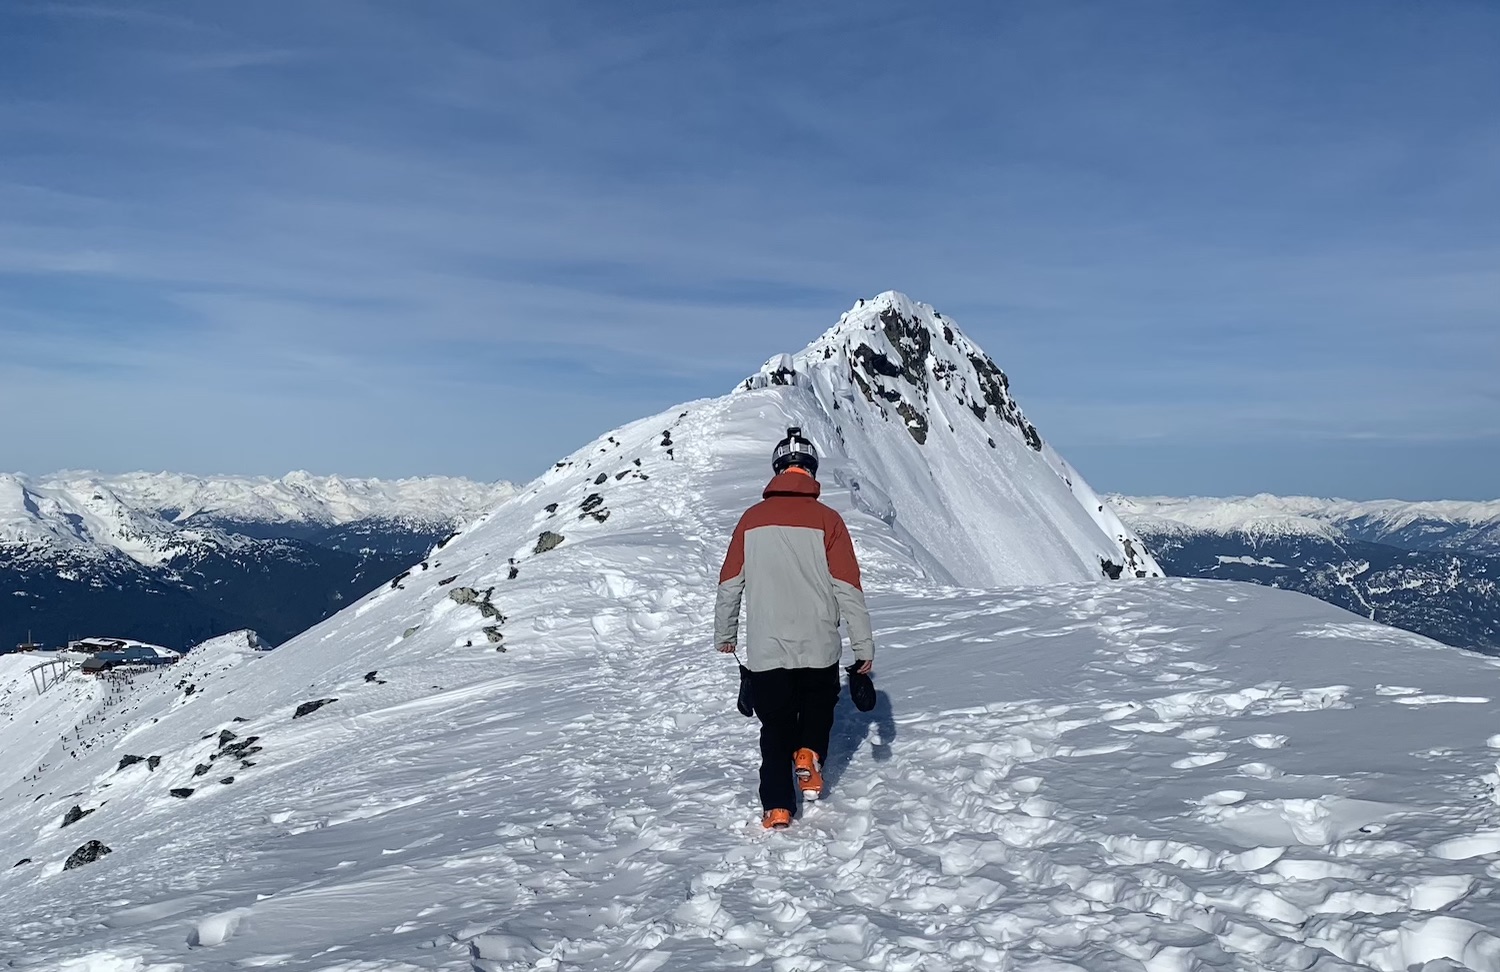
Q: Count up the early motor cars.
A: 0